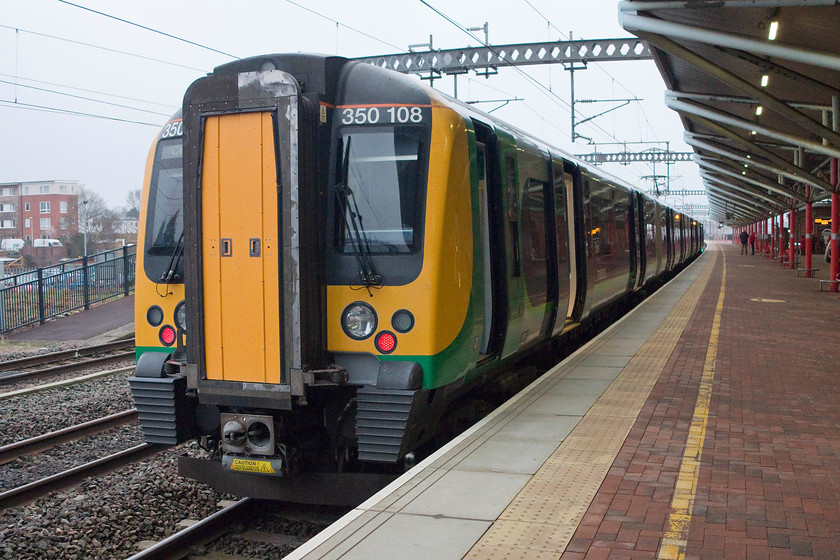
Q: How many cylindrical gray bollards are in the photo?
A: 0